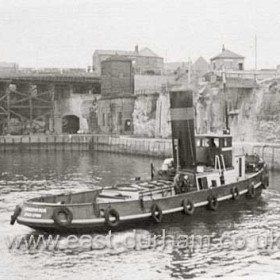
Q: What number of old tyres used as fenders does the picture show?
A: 9